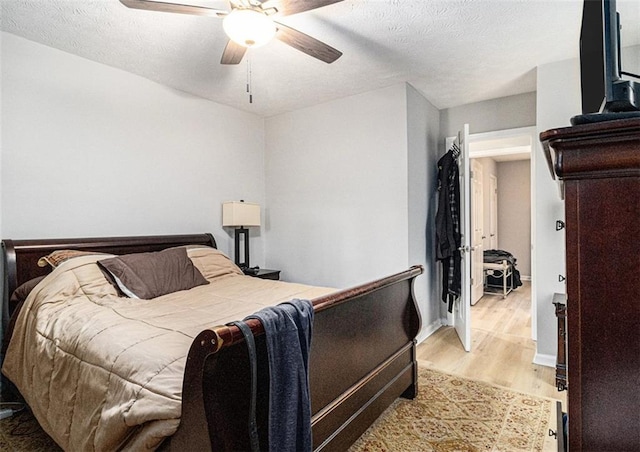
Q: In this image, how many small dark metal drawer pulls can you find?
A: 4